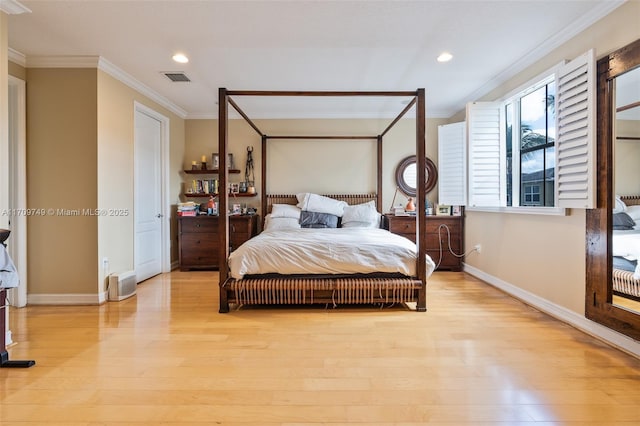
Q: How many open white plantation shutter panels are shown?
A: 3